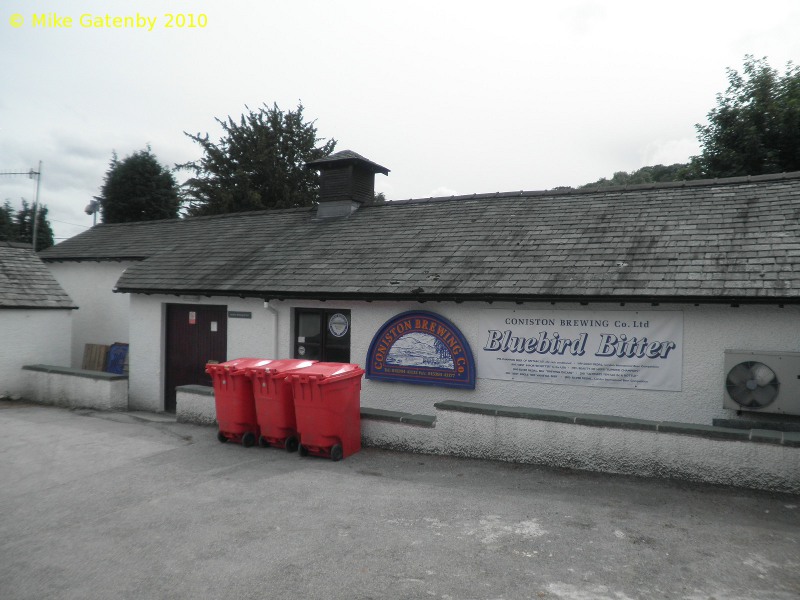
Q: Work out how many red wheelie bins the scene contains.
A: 3